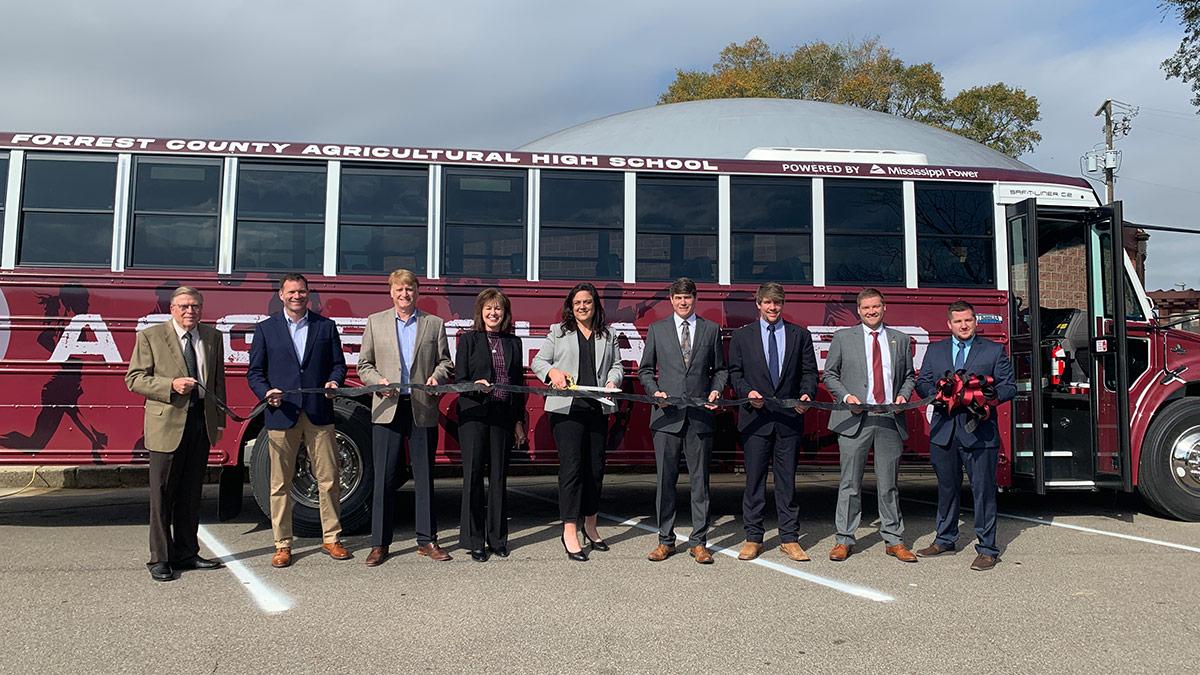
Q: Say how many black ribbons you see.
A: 1